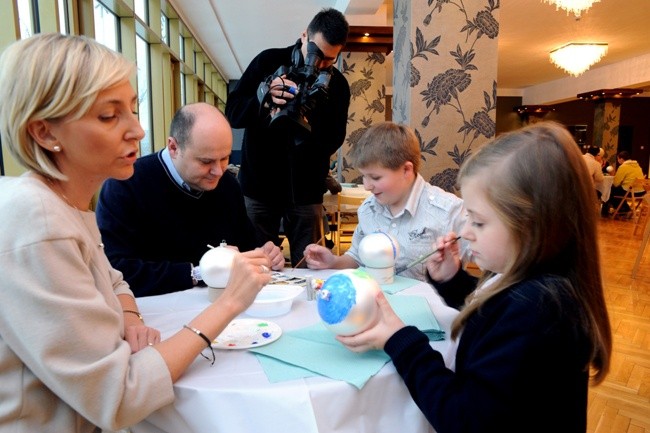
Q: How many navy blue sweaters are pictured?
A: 2